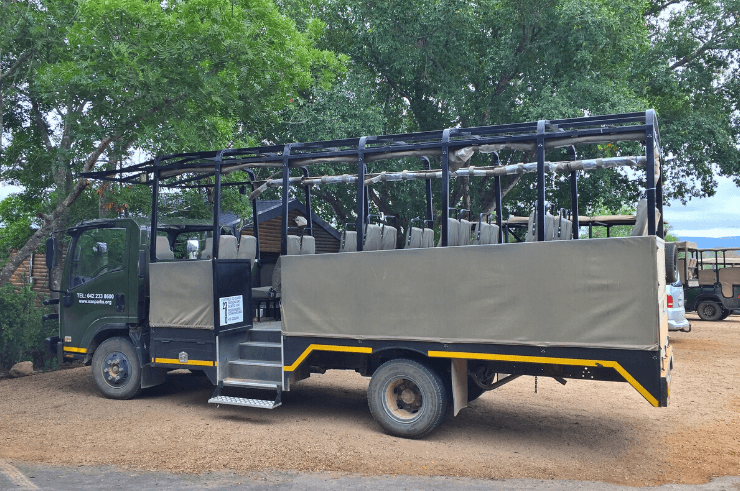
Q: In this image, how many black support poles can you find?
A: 14